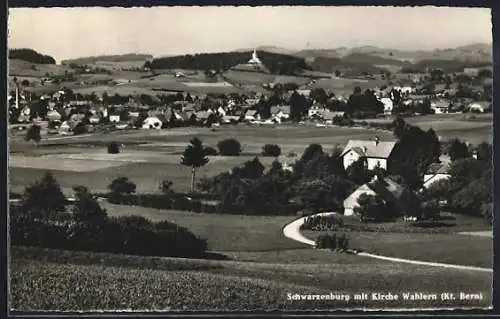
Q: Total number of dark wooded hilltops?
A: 2